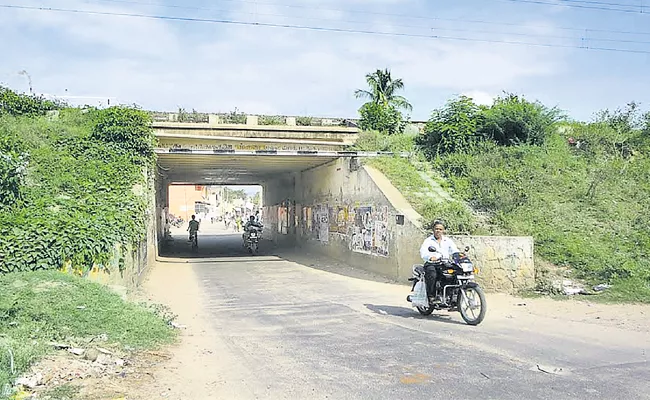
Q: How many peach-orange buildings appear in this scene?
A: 1